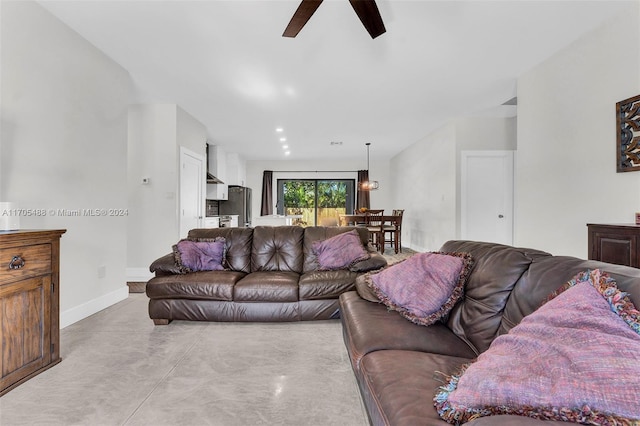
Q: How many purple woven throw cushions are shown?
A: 4